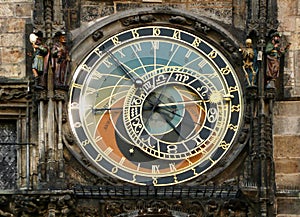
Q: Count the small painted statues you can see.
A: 4